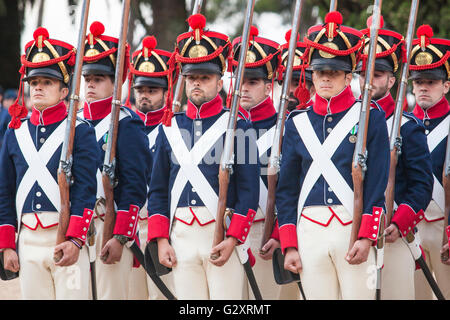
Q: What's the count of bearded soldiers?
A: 4